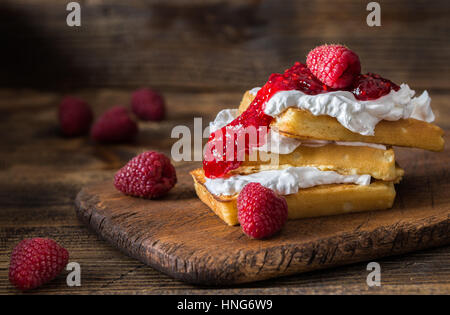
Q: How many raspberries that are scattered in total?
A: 6